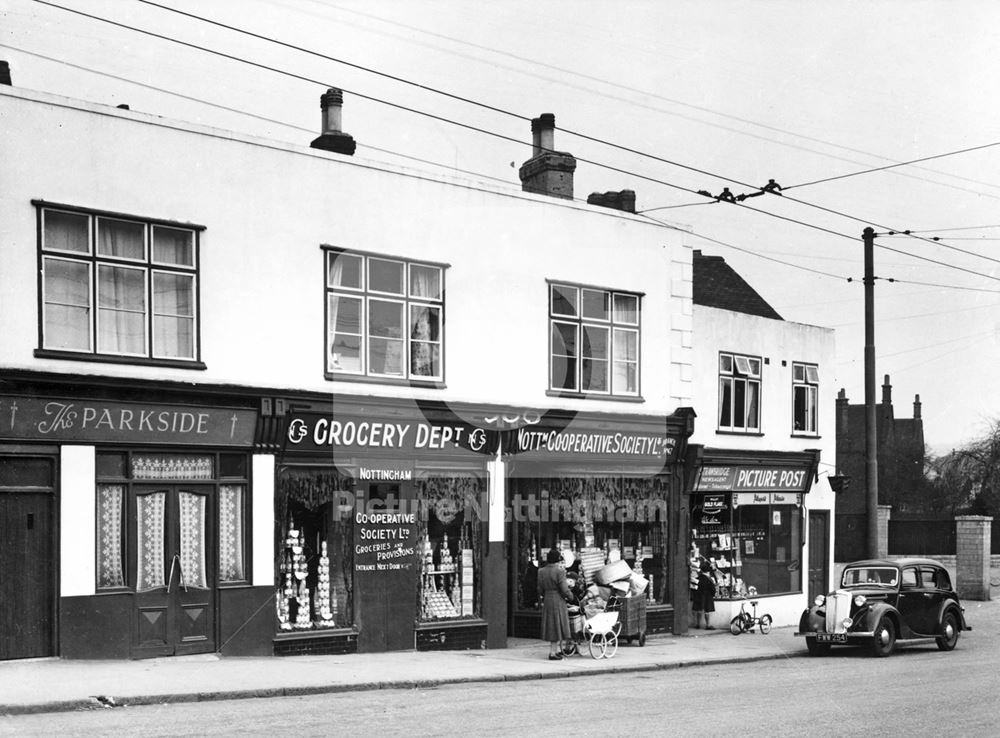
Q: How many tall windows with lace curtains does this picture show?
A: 4